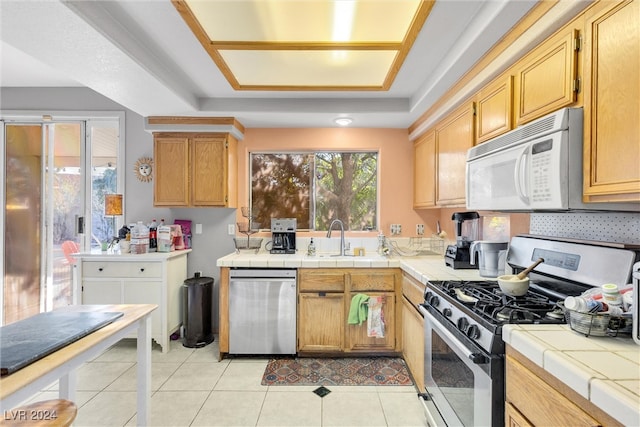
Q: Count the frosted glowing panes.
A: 2